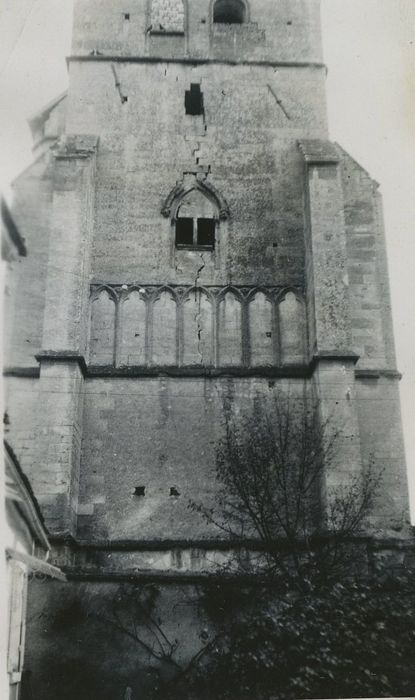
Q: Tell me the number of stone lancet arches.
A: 7